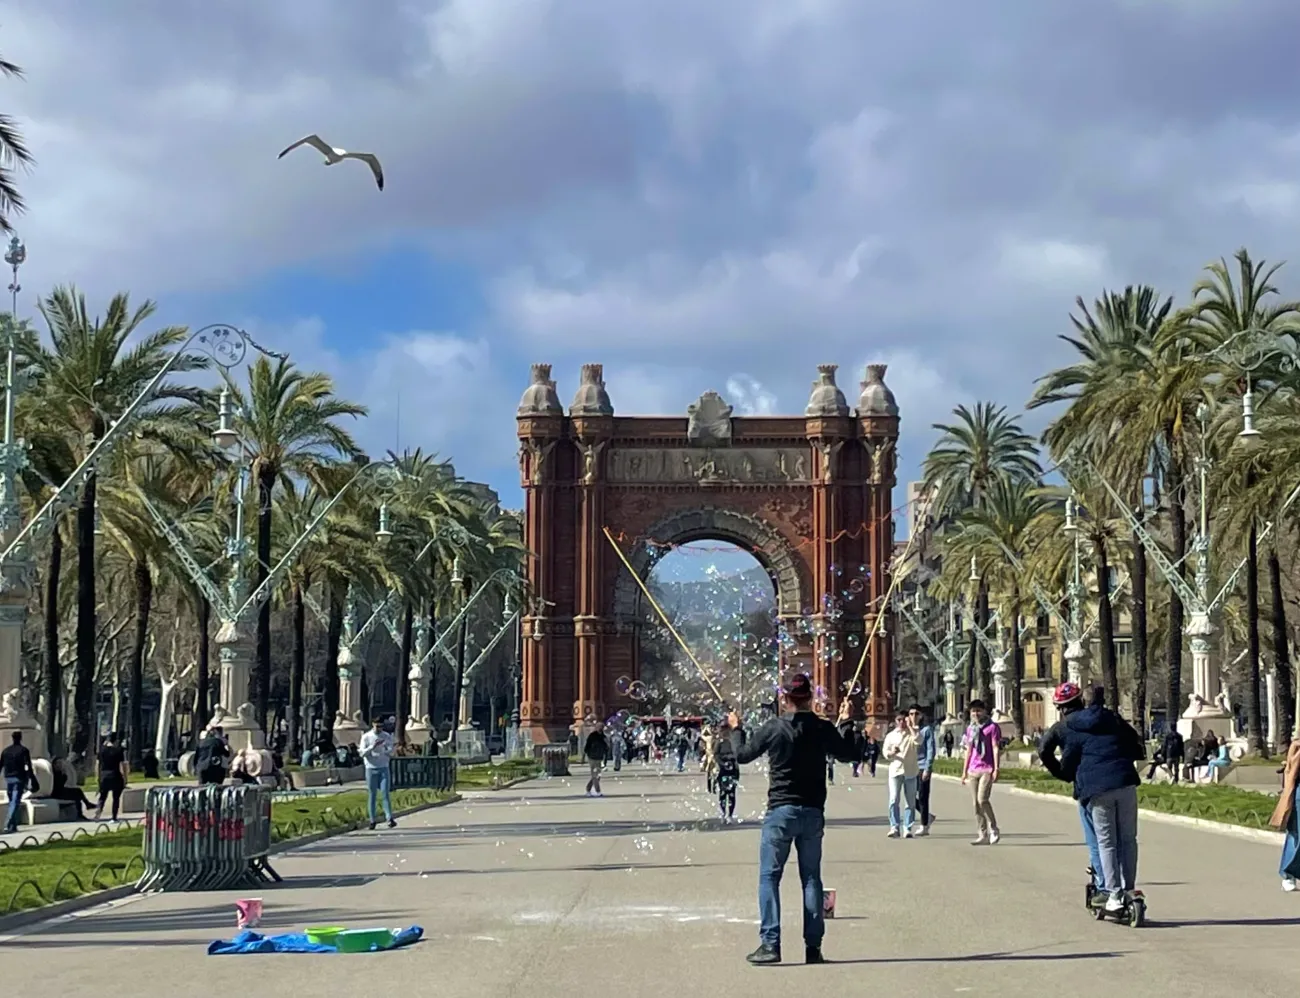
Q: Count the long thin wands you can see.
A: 2